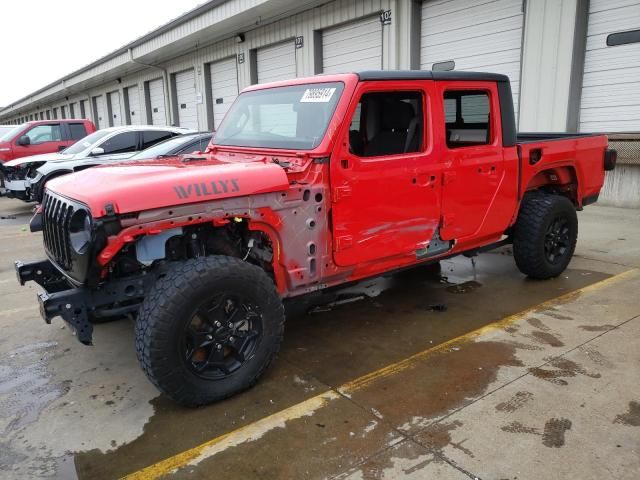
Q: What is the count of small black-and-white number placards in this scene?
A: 3